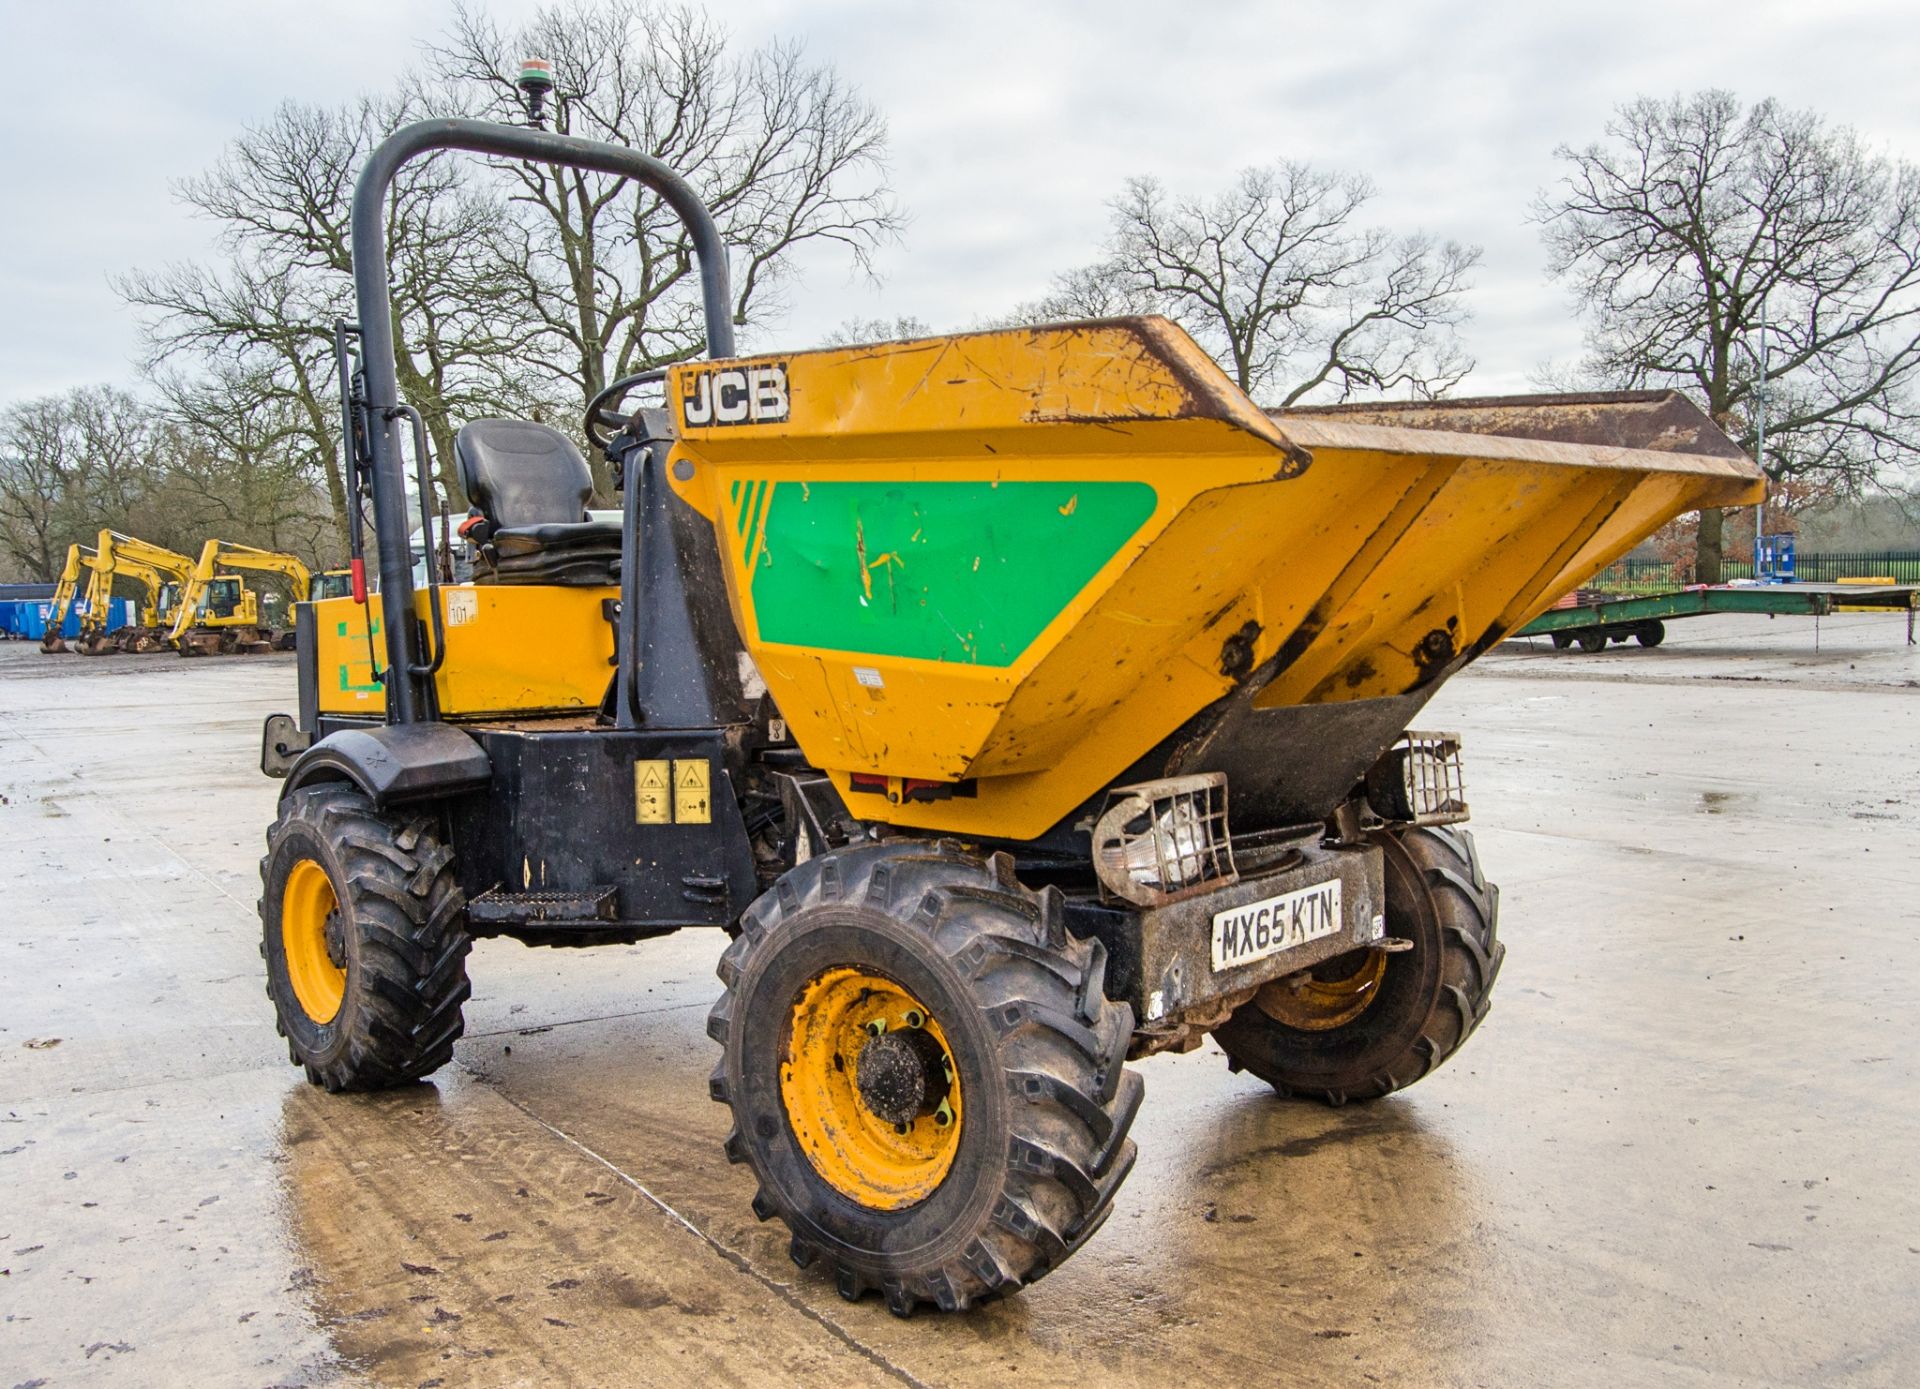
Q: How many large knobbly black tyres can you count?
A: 3